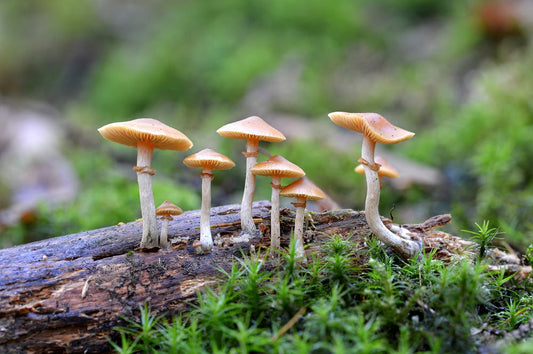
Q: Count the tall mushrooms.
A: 3